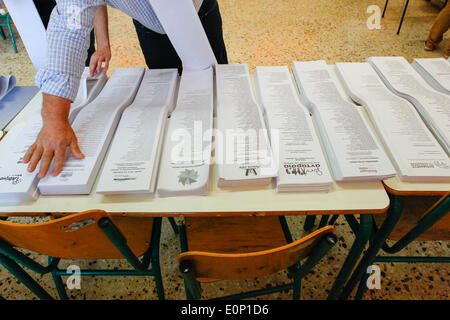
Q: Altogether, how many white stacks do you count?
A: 10